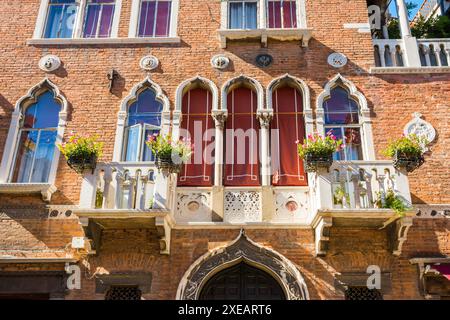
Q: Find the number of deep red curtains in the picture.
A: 3